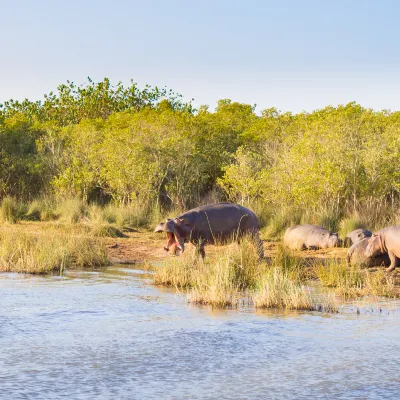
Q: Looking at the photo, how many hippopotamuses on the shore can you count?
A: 5